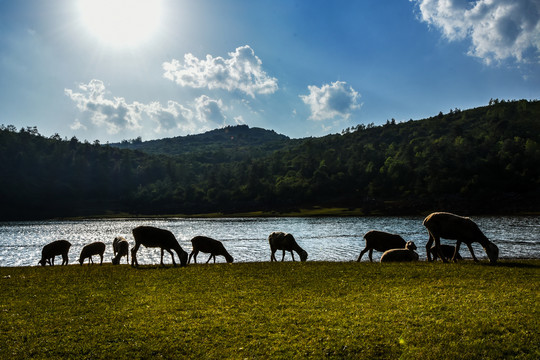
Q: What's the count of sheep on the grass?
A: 10